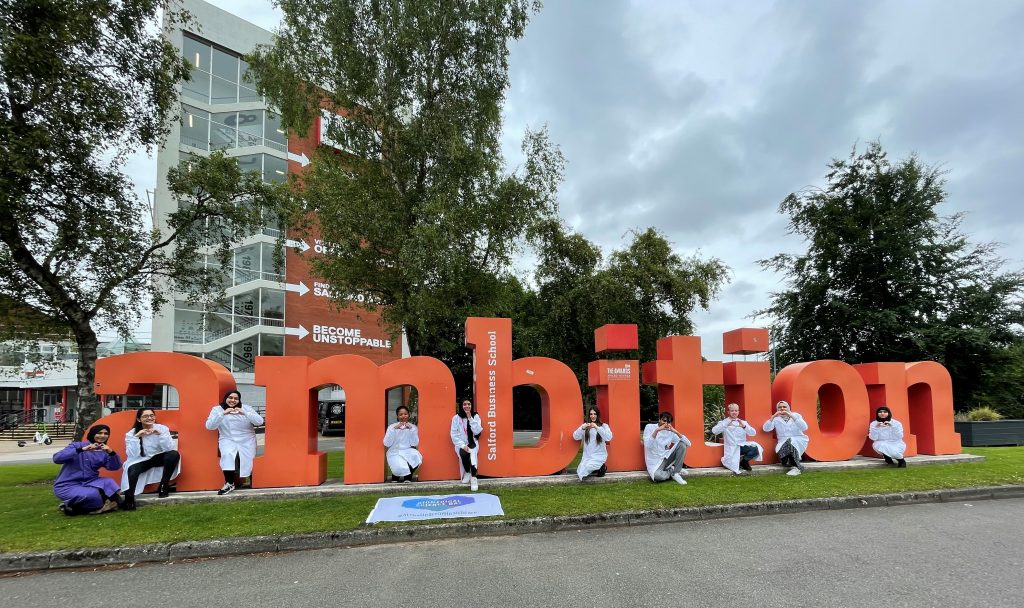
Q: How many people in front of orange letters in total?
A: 10